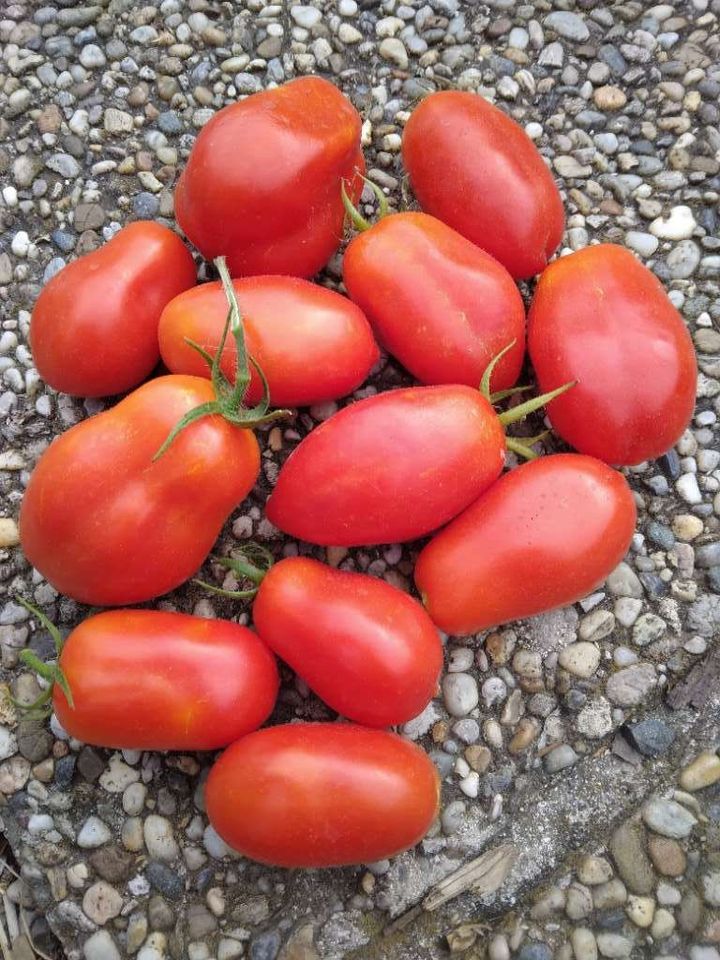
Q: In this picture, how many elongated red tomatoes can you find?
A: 12